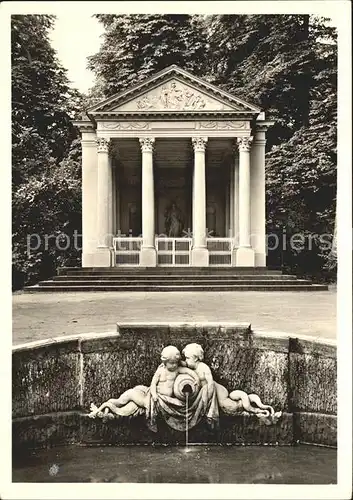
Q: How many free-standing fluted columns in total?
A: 4